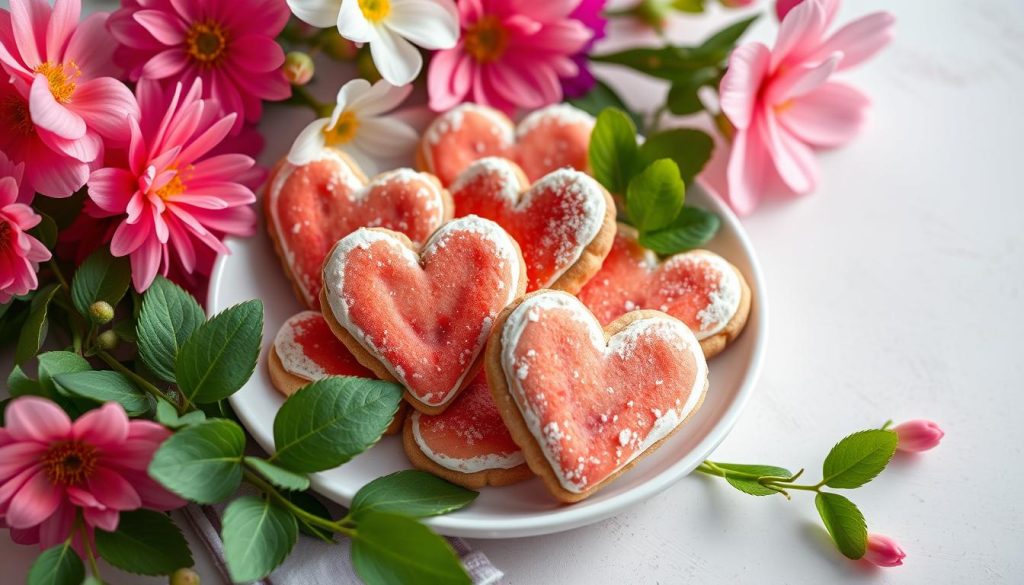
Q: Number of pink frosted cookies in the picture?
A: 8